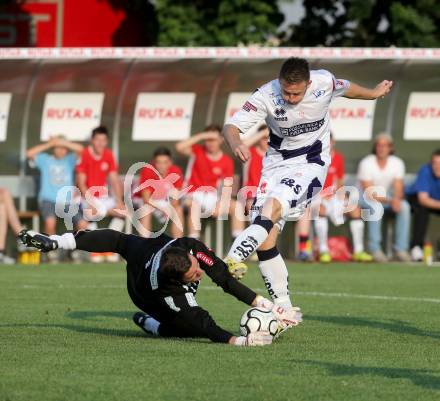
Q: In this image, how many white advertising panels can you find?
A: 6